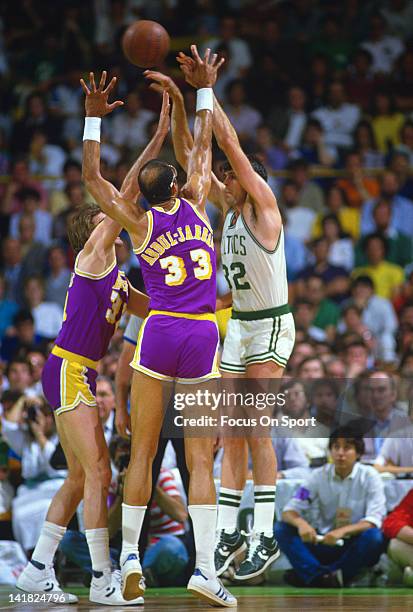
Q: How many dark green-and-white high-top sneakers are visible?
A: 2